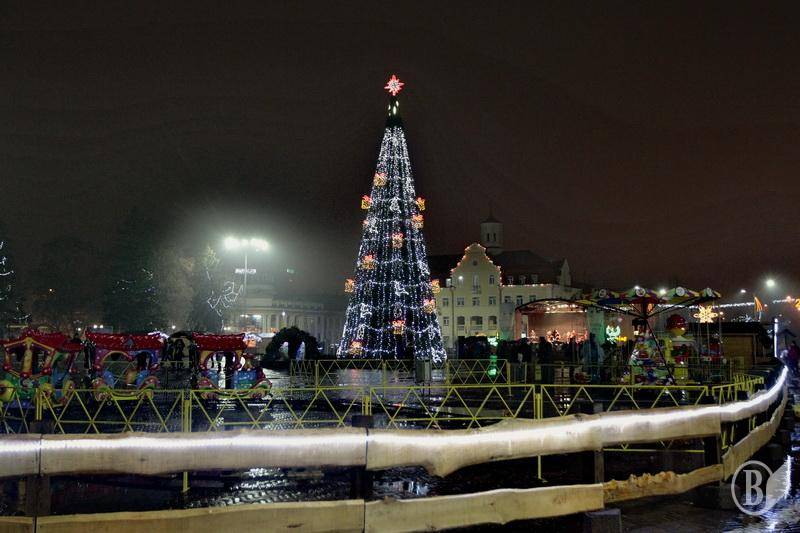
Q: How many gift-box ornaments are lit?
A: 11